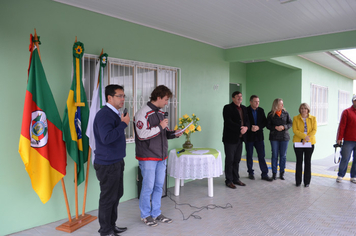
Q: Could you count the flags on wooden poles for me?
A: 3